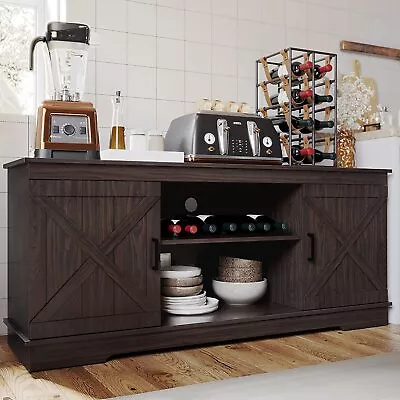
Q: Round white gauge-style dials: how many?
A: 2